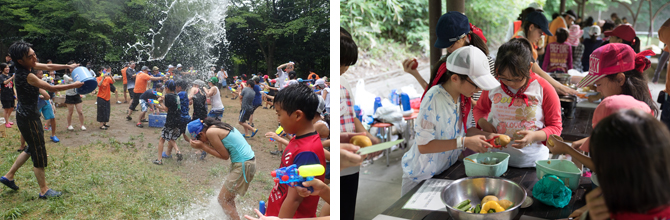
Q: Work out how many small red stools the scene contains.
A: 2